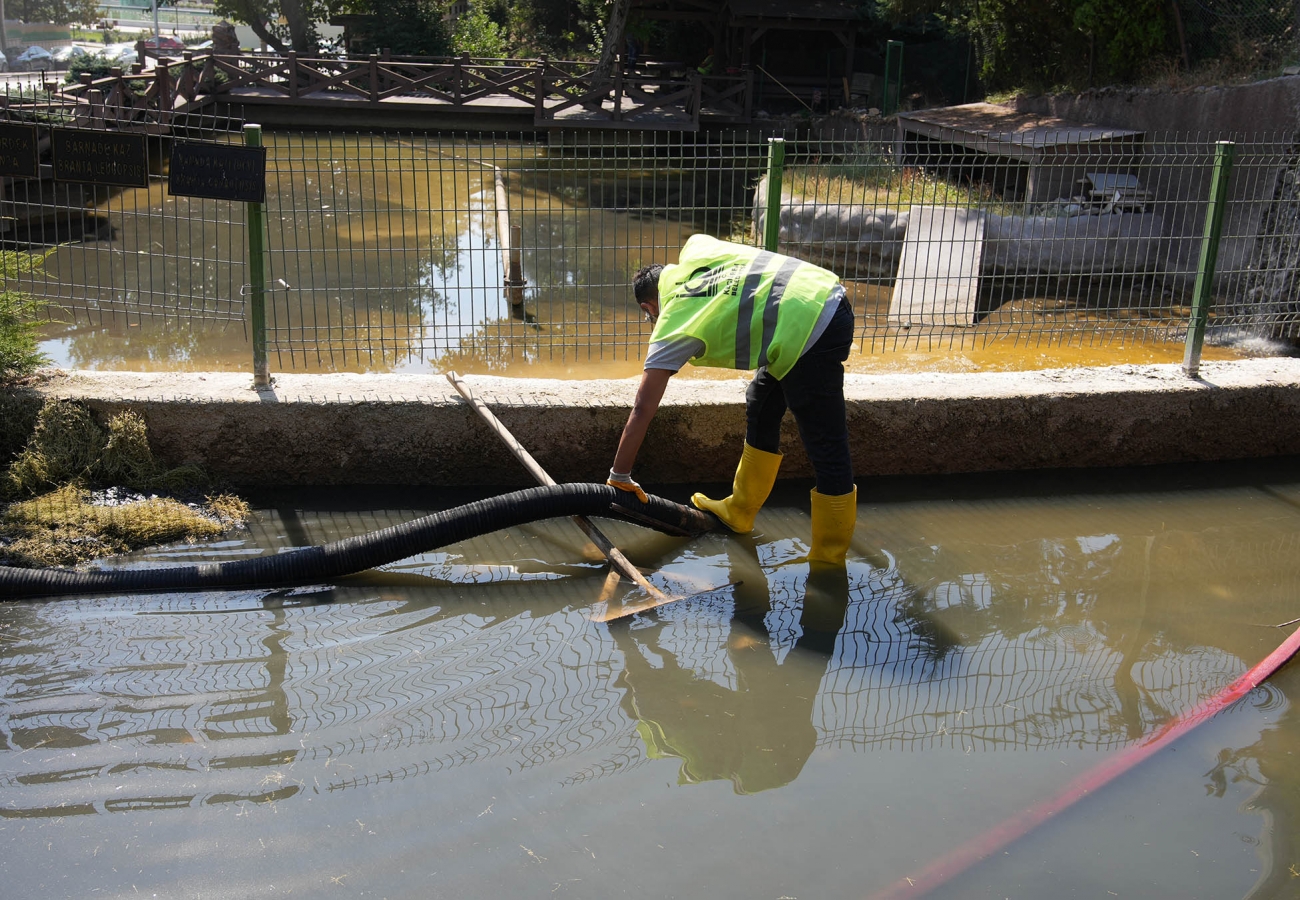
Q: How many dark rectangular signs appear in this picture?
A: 3